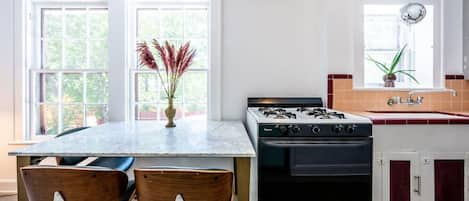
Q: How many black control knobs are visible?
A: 5